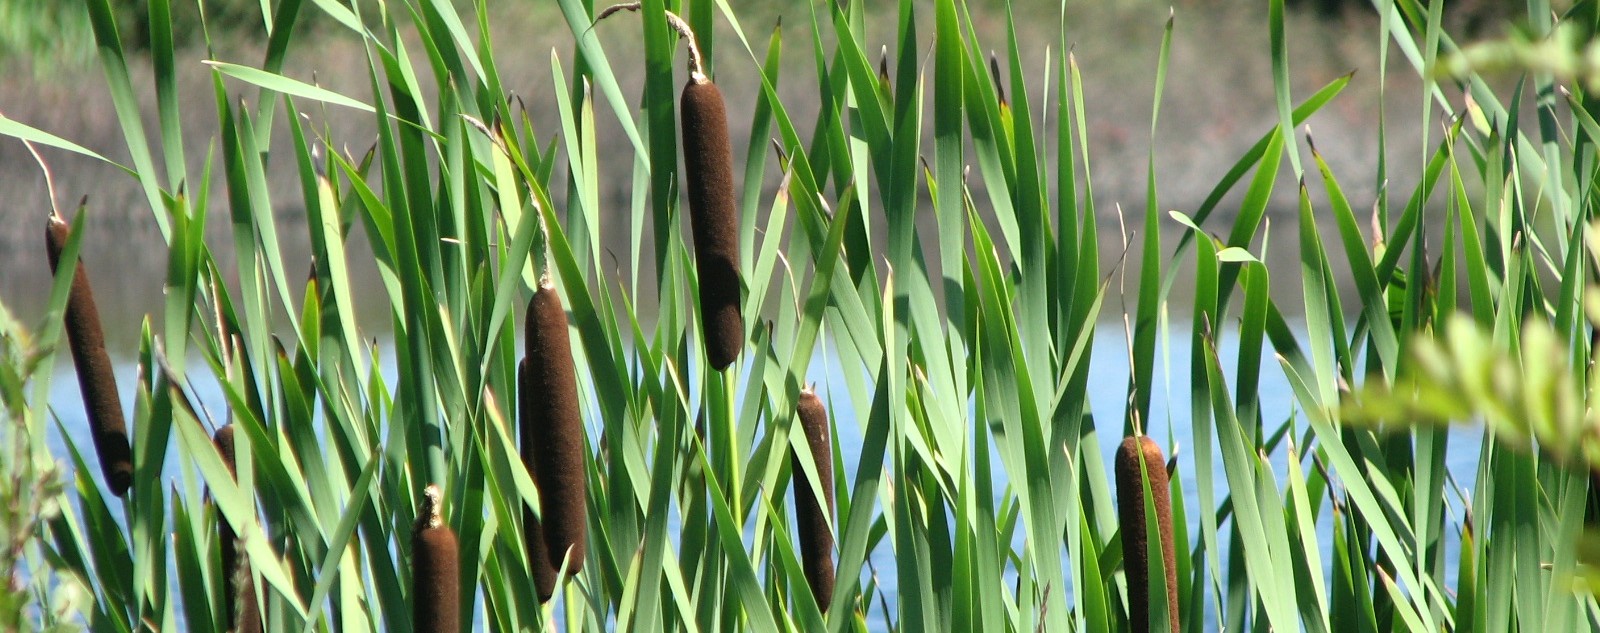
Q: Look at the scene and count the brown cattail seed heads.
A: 8